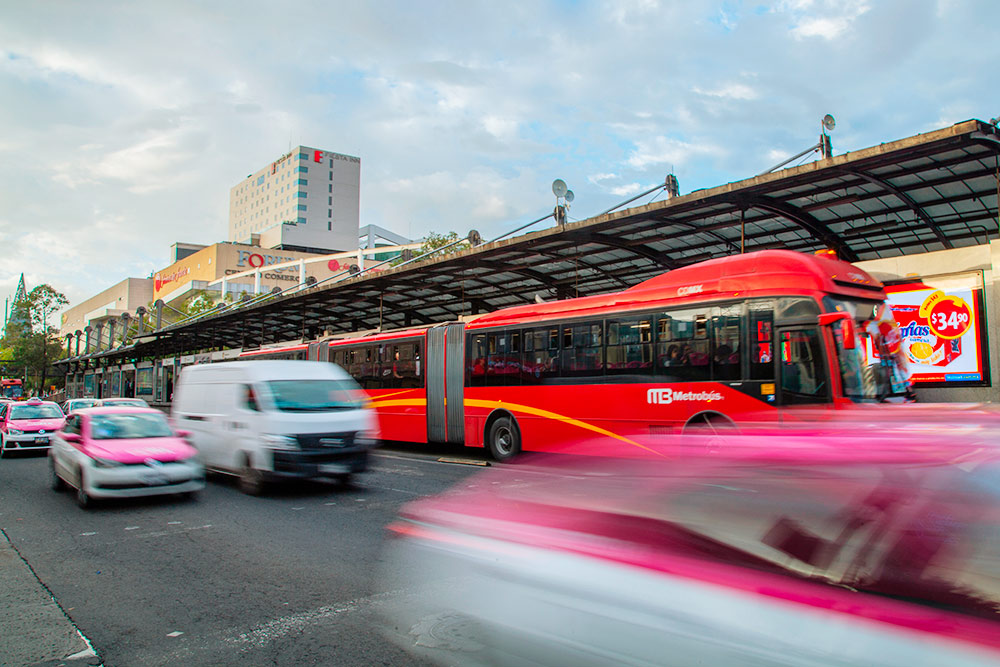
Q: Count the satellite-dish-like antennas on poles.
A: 3